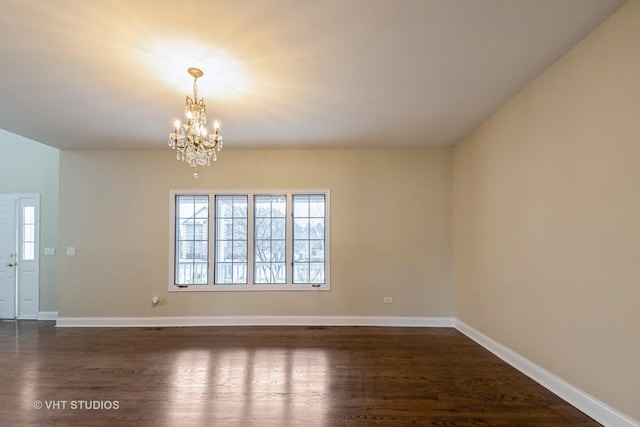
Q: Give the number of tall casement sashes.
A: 4